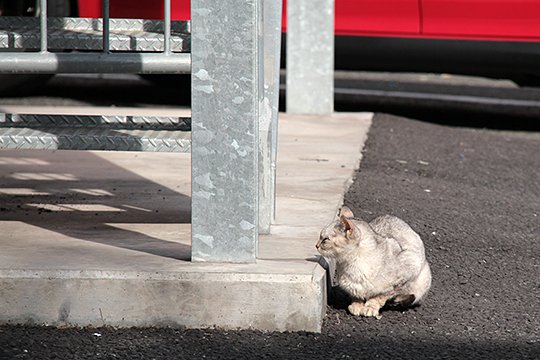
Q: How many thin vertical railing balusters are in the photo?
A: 3